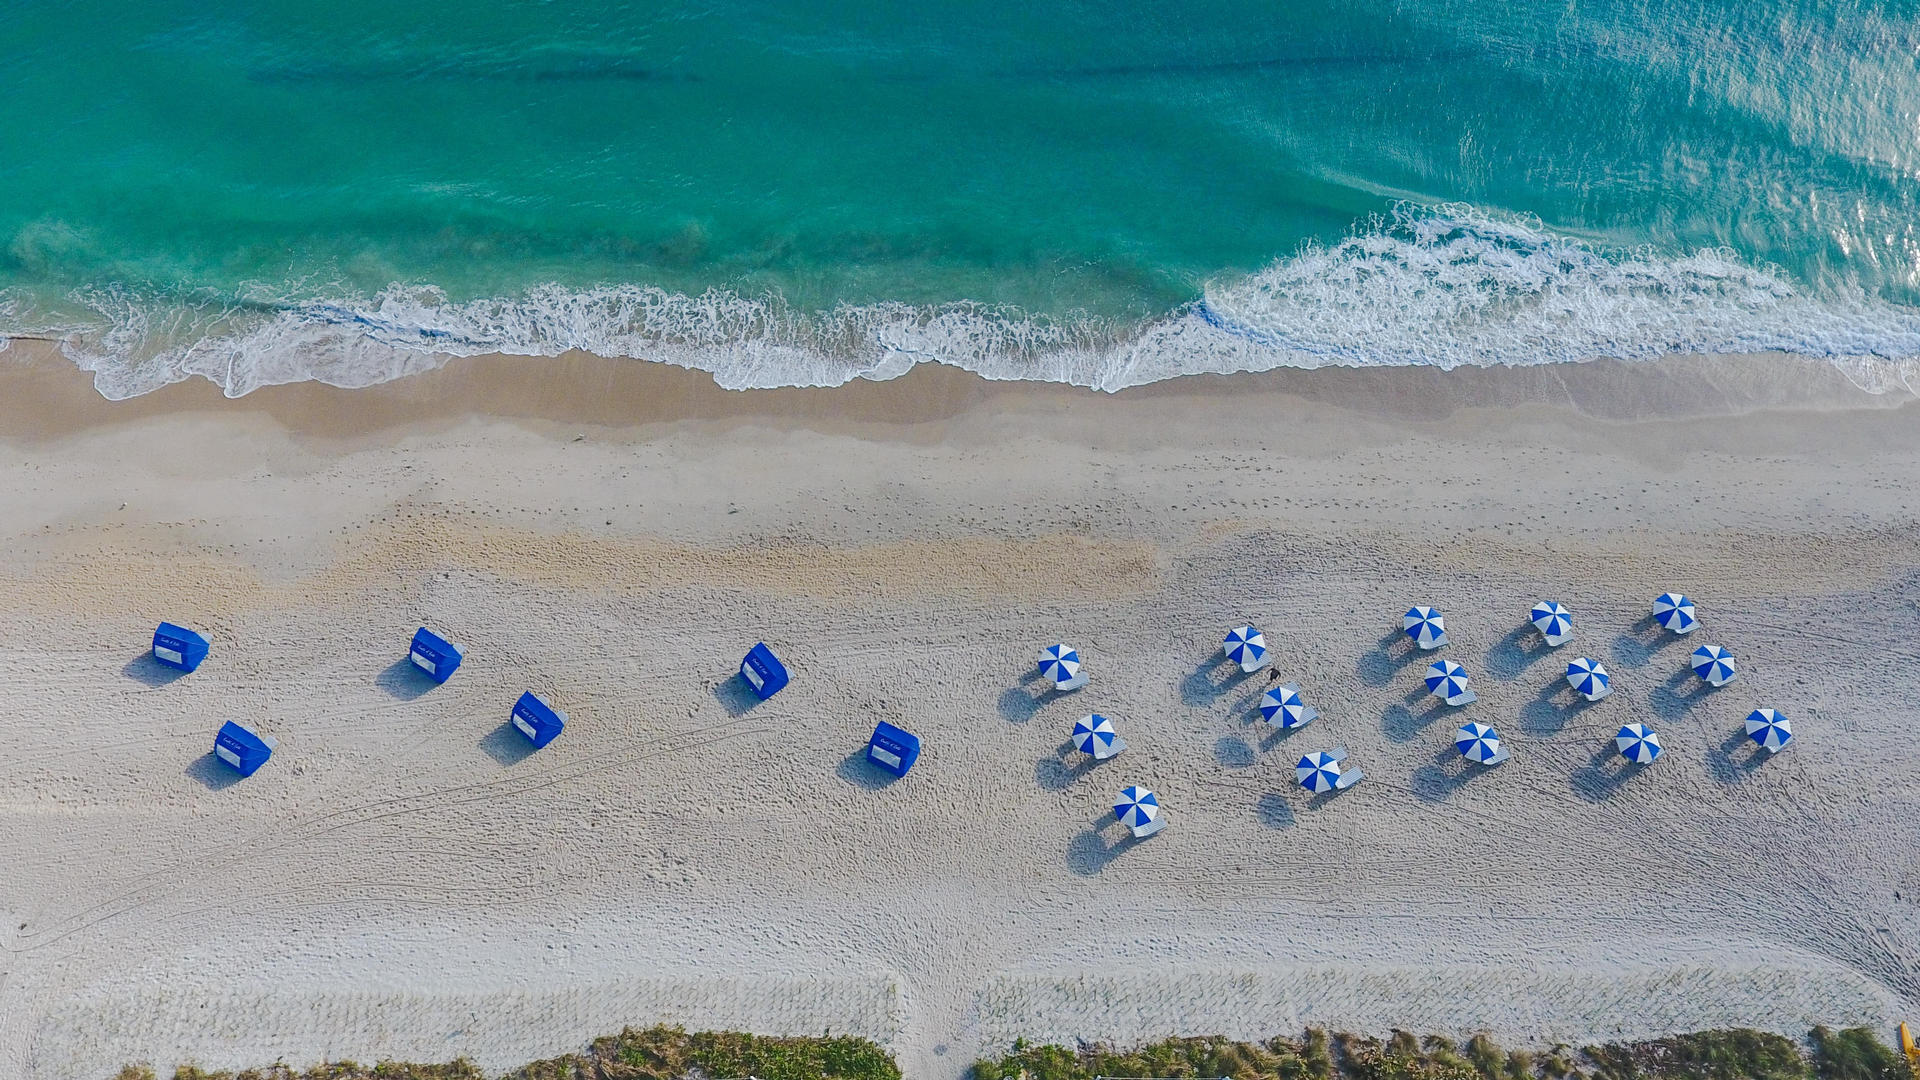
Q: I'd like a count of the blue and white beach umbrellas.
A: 15